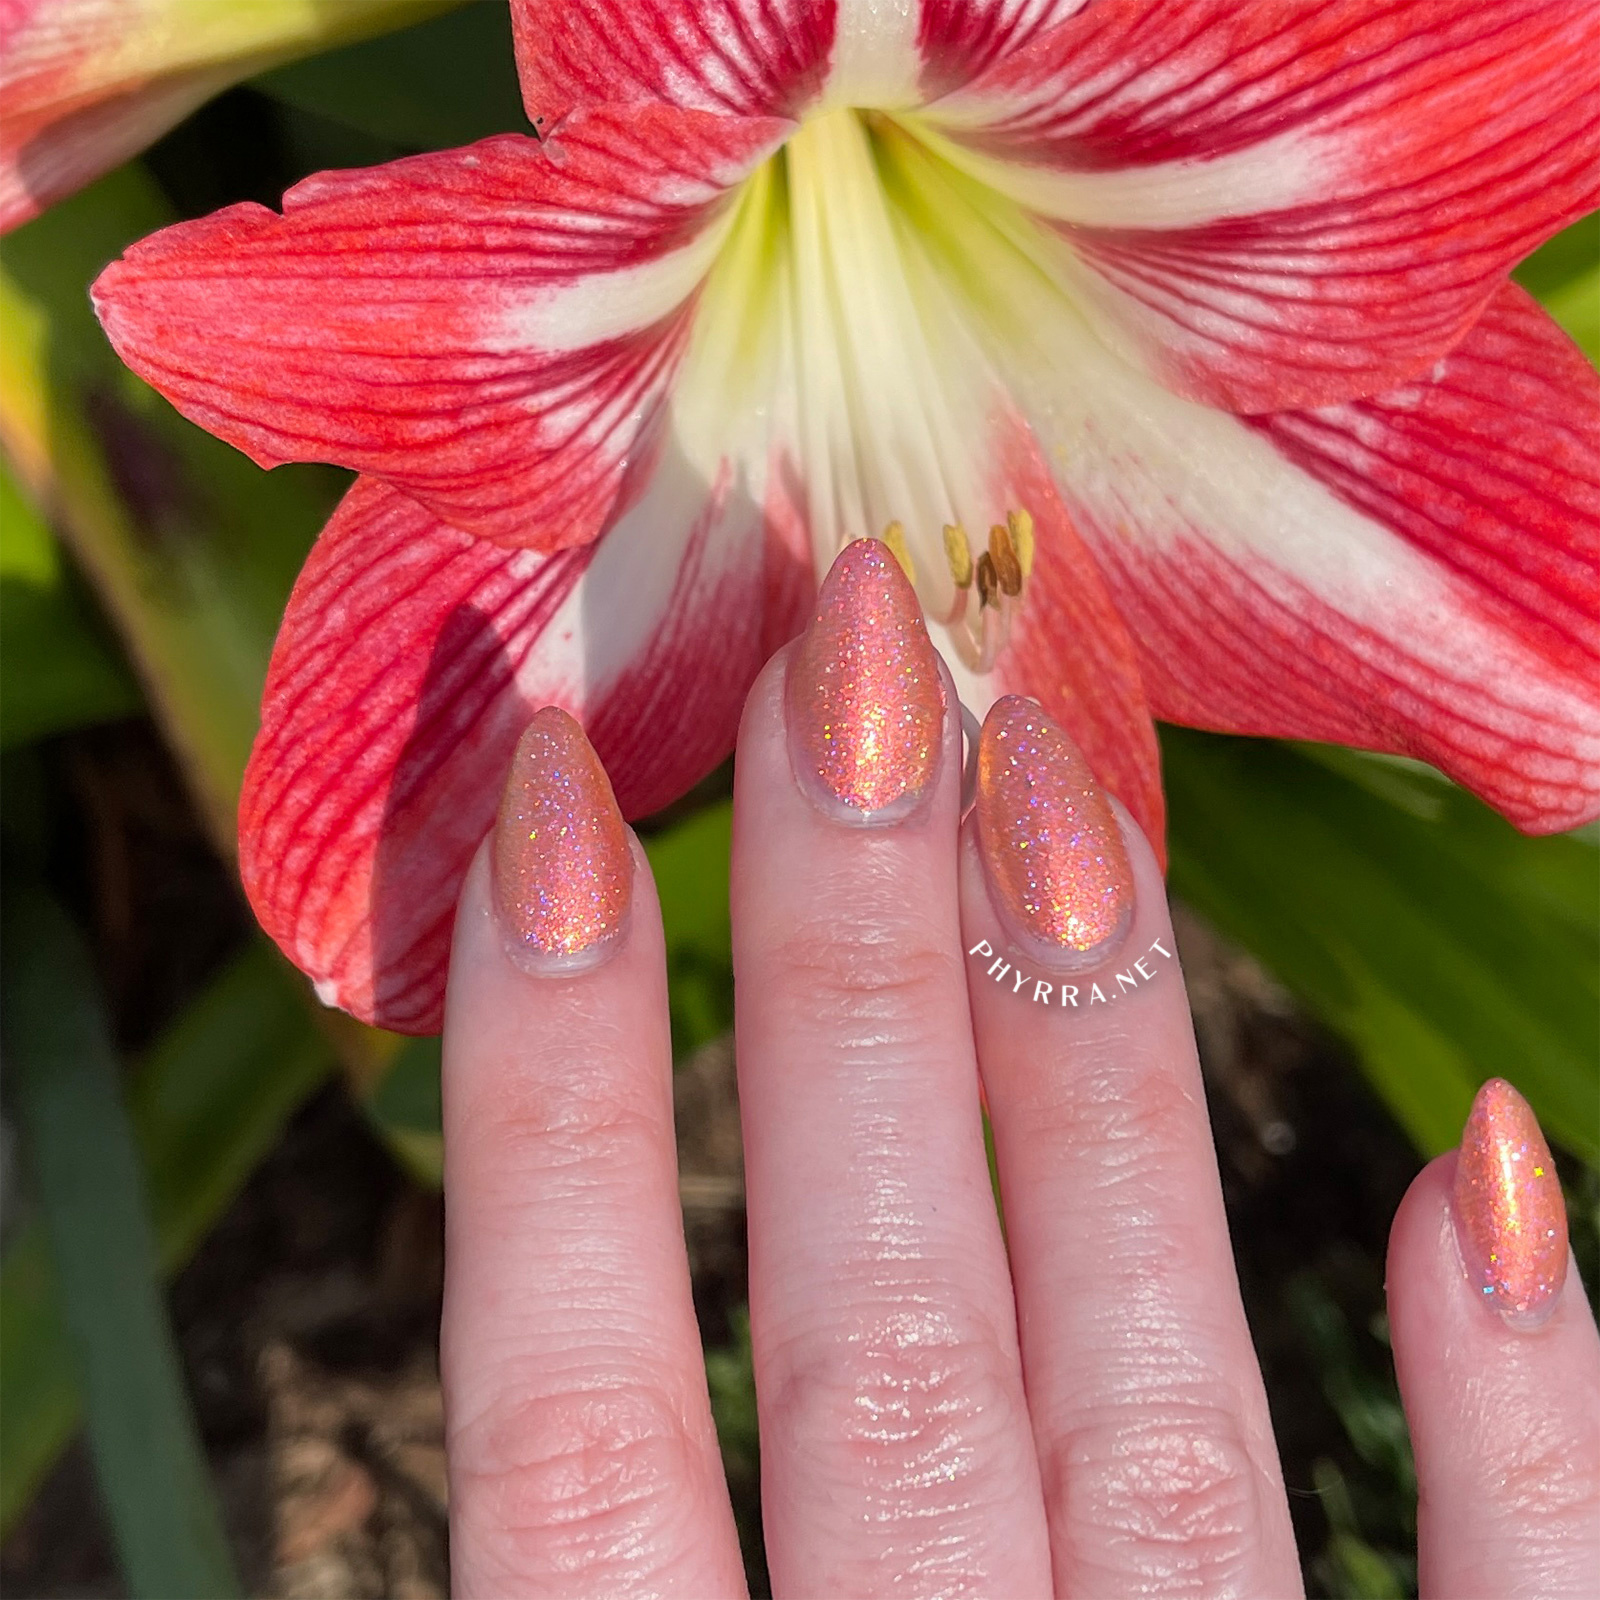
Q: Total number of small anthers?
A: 5